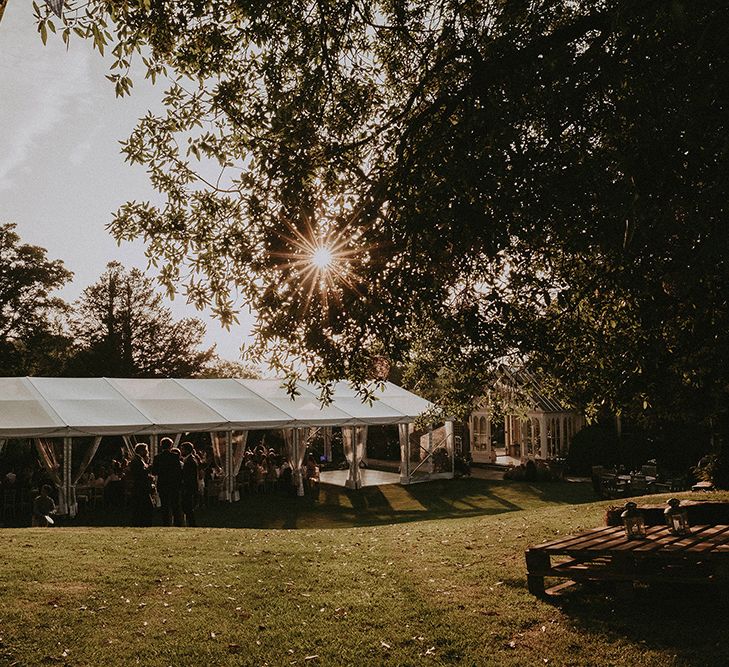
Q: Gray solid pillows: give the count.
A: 0